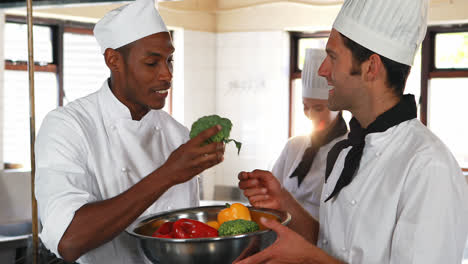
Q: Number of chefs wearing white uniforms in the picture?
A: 3